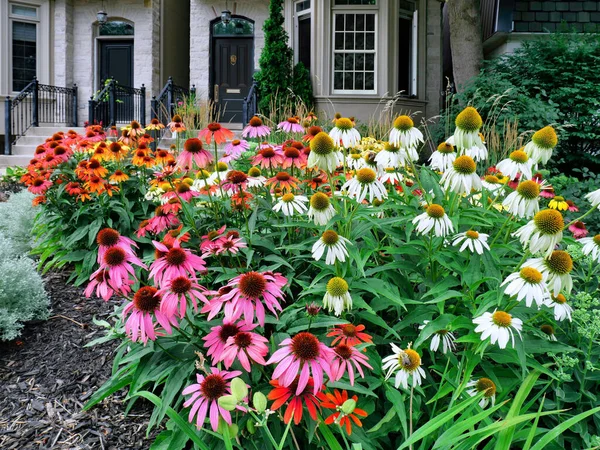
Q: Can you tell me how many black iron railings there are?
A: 4